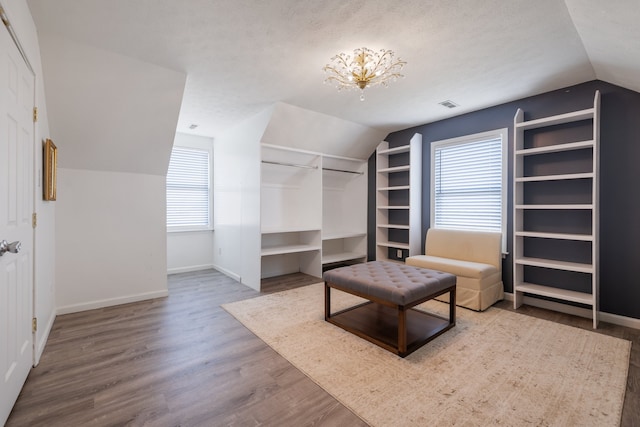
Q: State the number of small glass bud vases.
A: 0